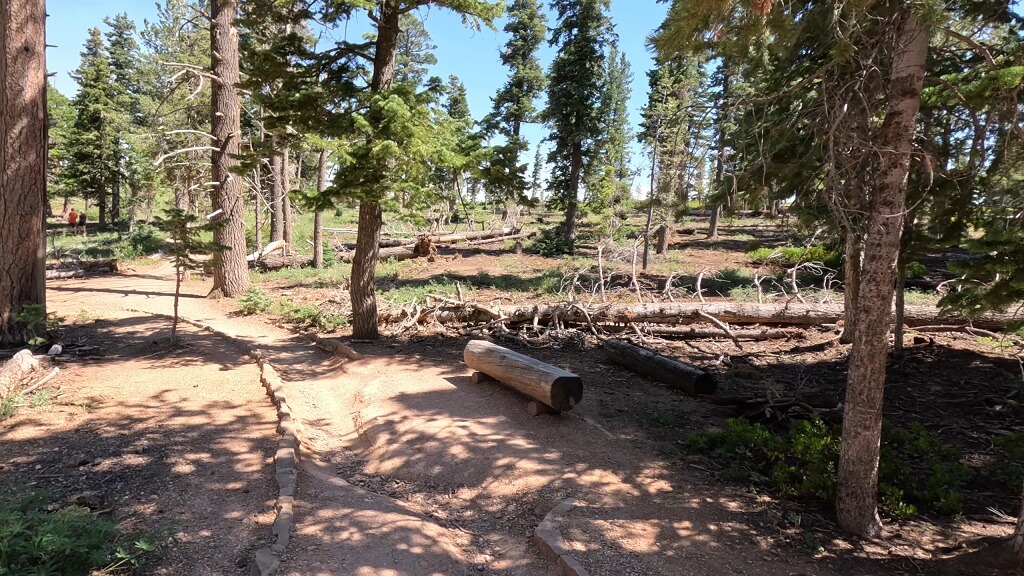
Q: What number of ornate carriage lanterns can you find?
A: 0